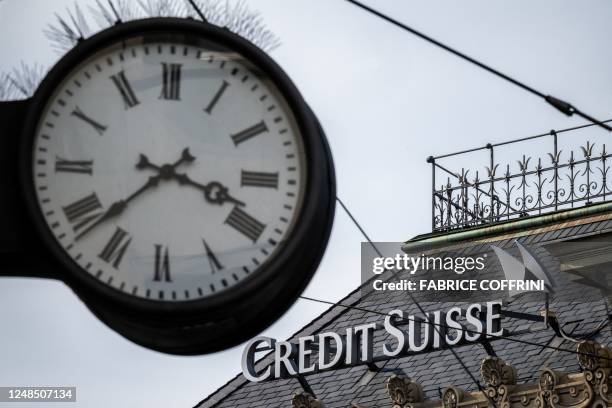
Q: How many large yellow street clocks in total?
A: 0